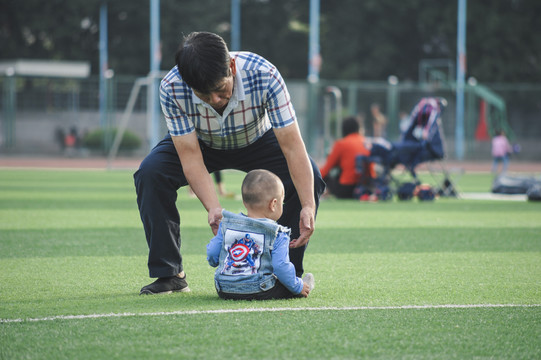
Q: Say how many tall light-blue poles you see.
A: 5